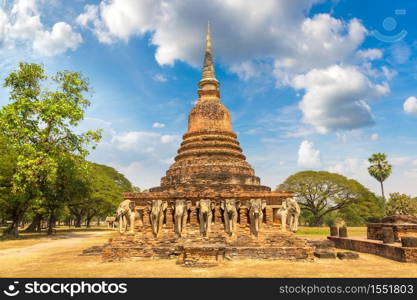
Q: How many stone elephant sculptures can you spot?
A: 7